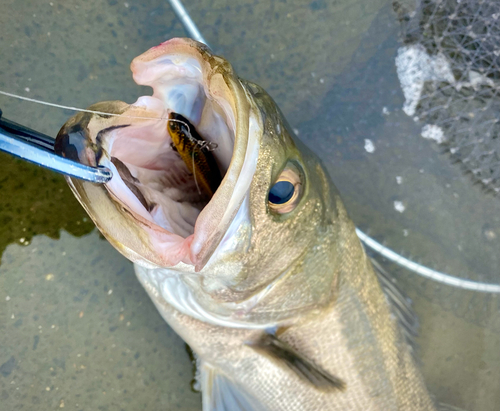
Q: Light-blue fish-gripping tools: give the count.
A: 1